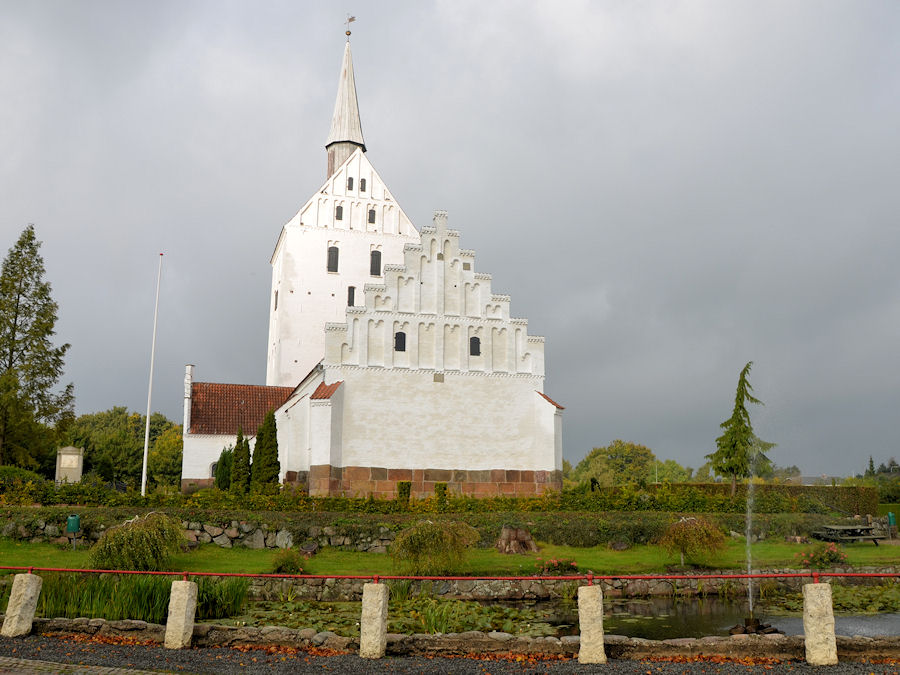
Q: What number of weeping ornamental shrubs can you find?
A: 3